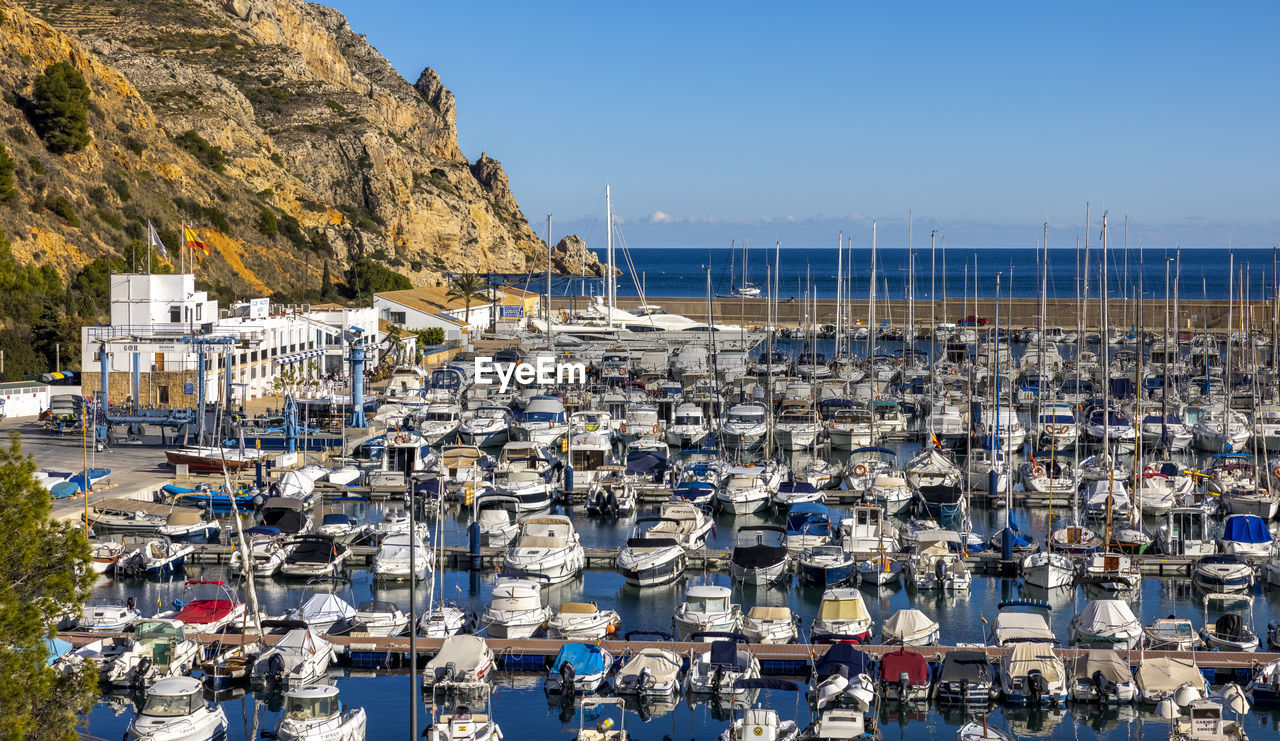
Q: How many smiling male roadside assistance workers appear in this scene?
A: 0